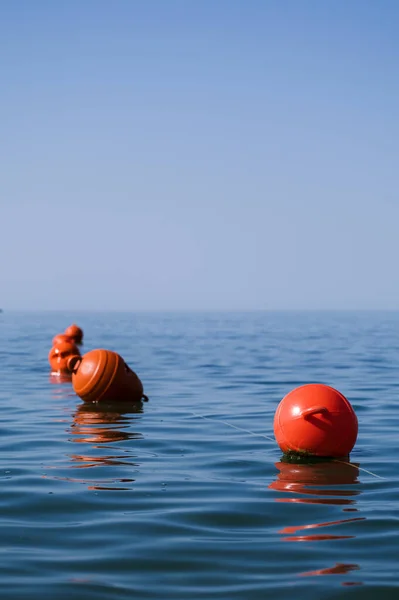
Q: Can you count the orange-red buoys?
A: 5